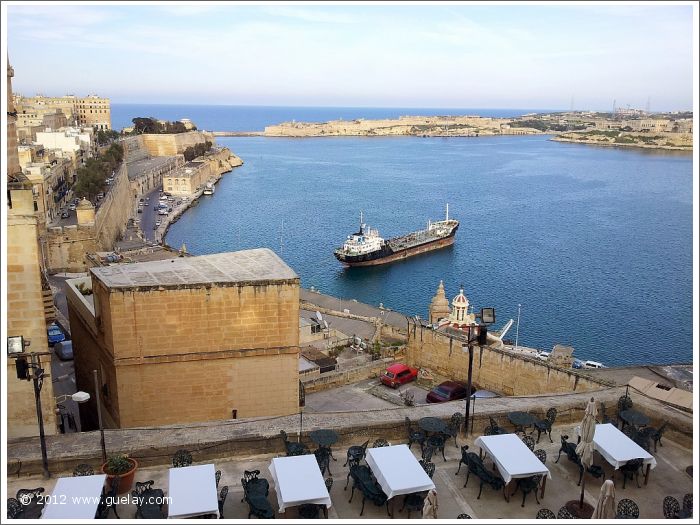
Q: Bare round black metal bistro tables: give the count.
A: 4